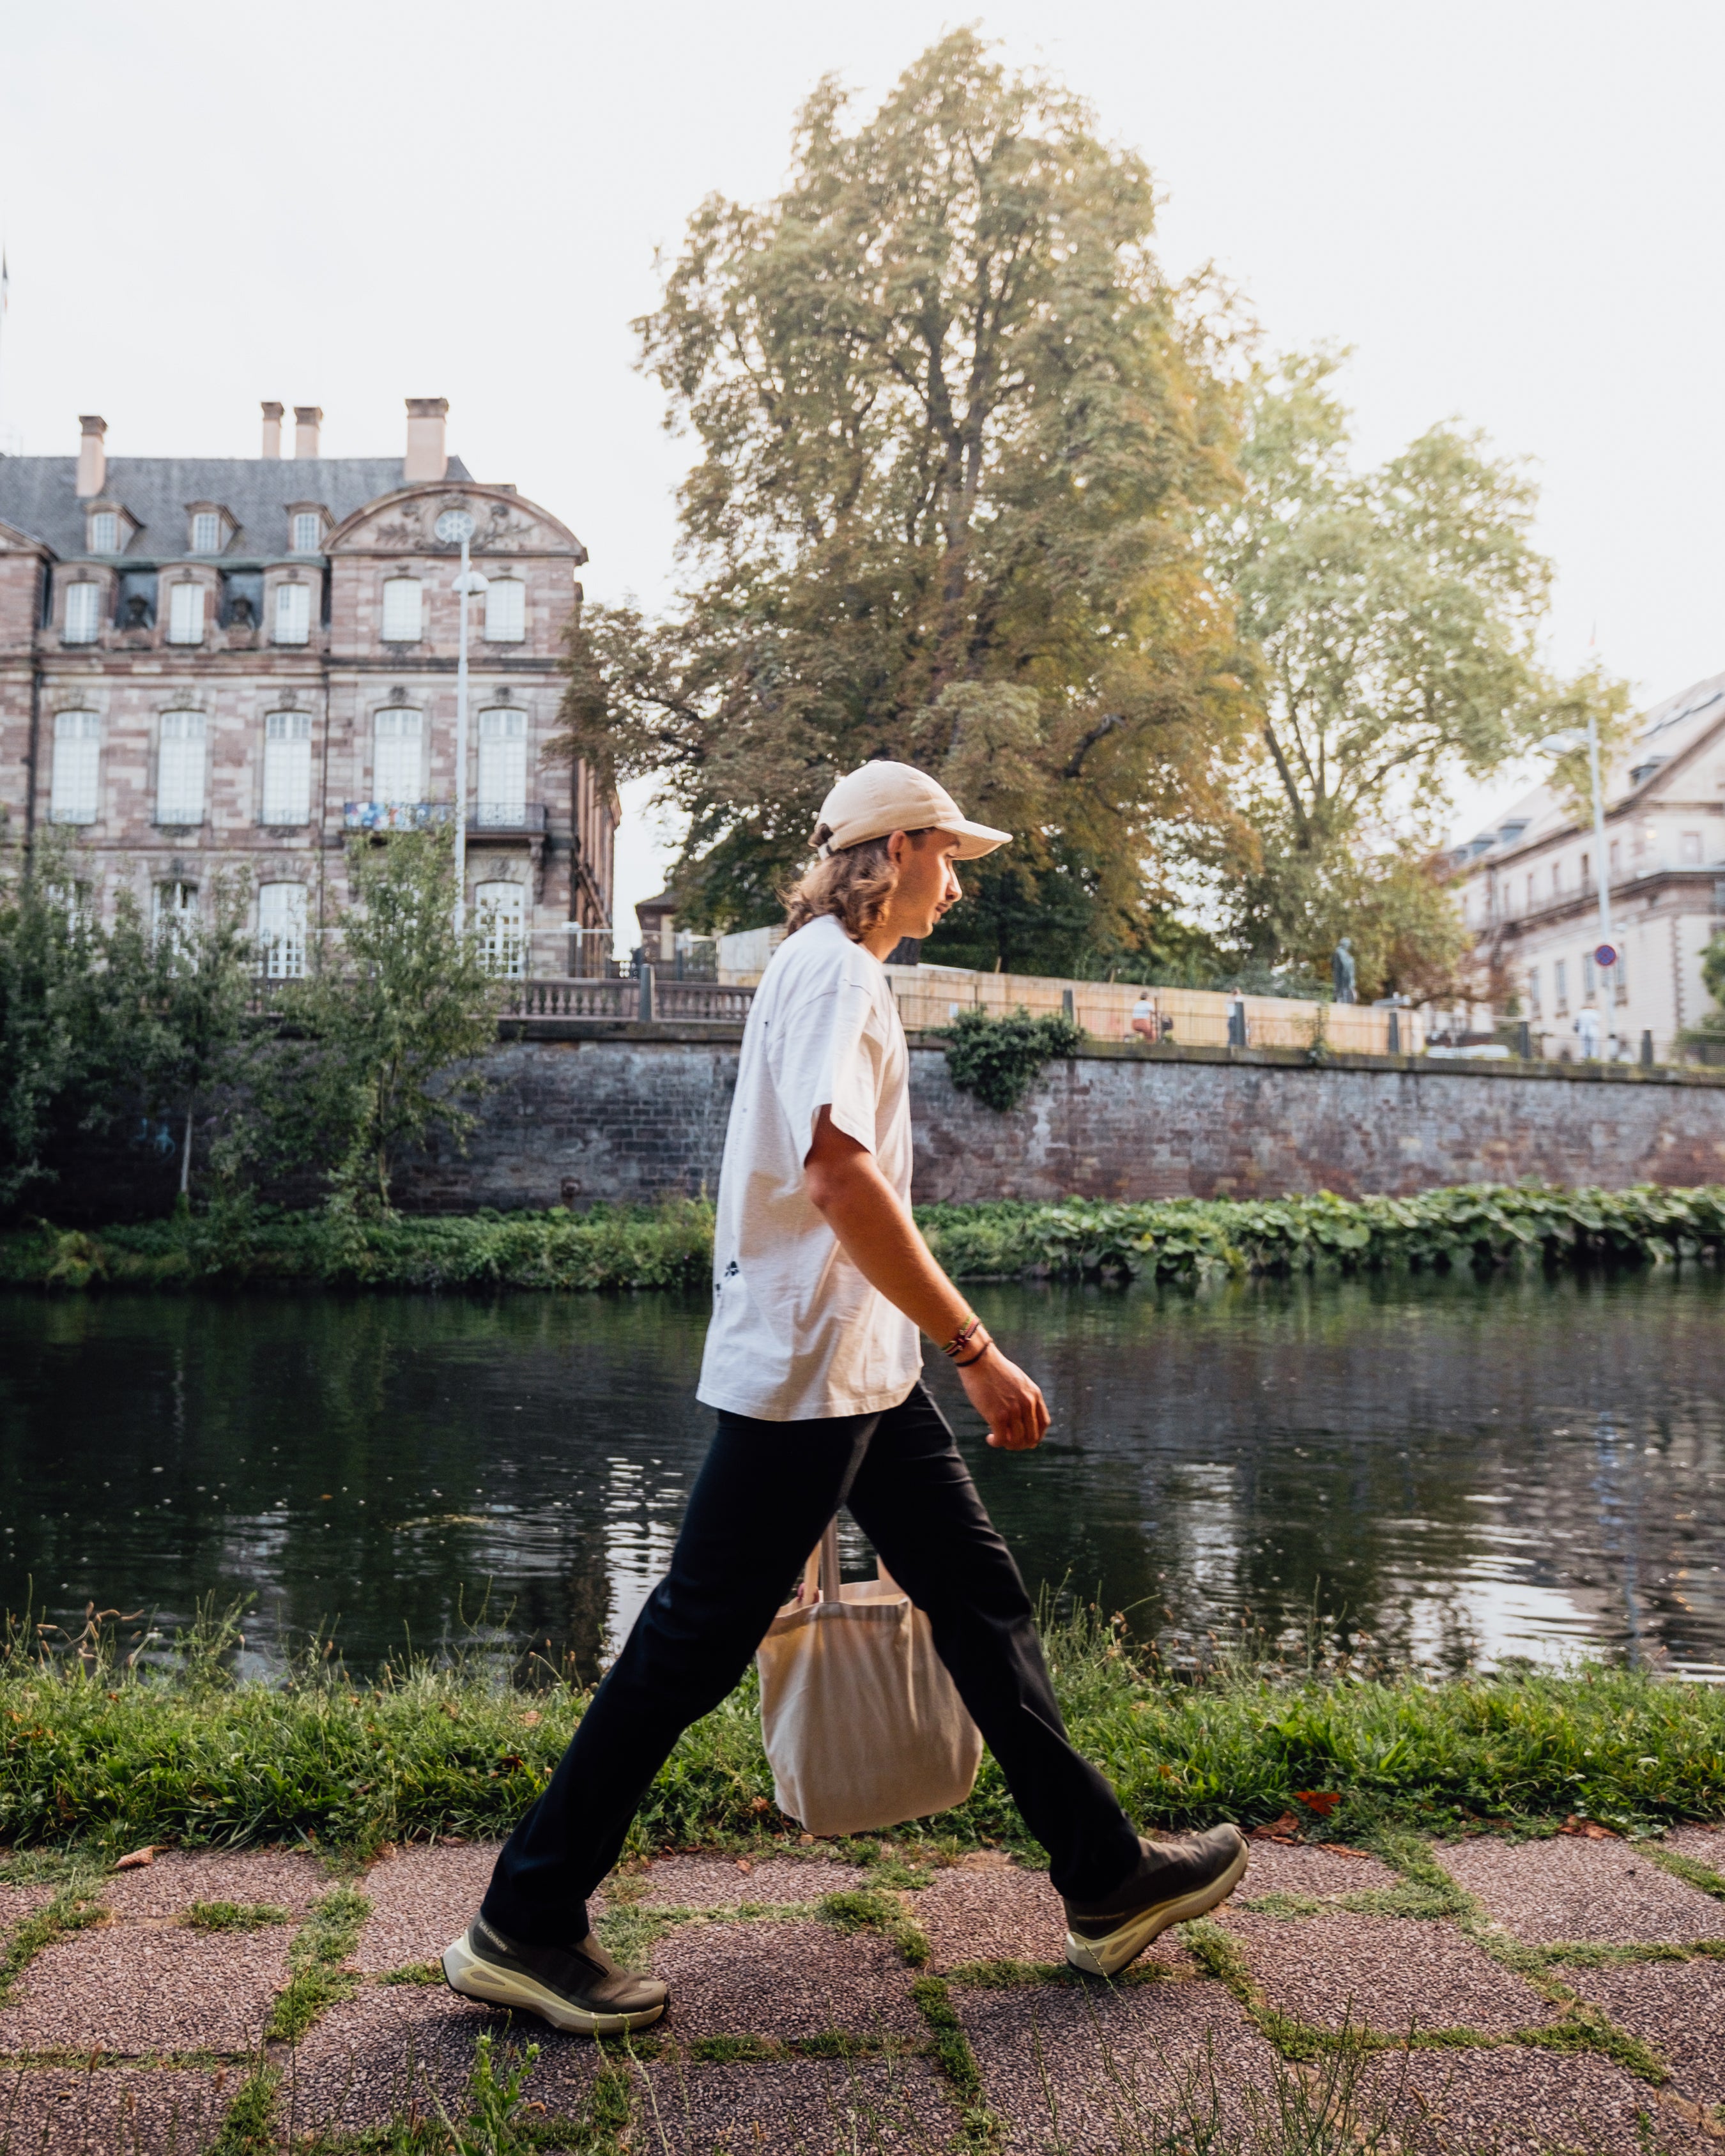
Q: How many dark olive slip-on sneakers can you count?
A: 2